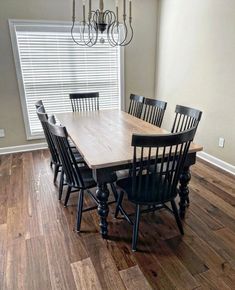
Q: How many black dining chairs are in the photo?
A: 8